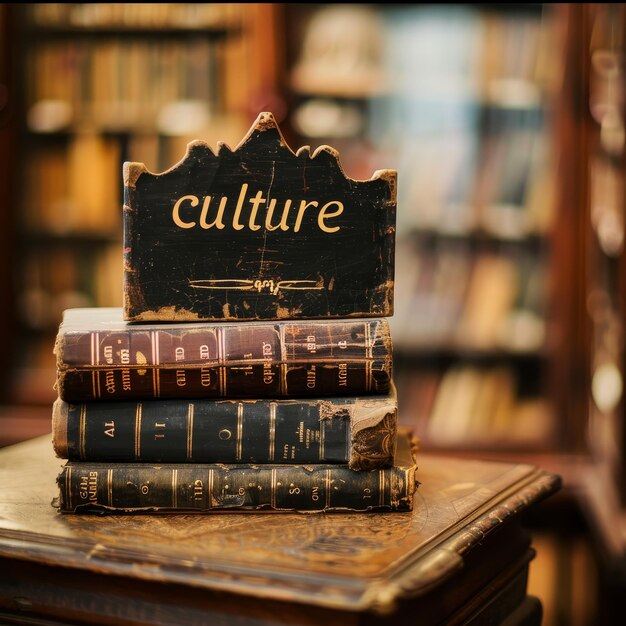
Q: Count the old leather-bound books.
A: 3